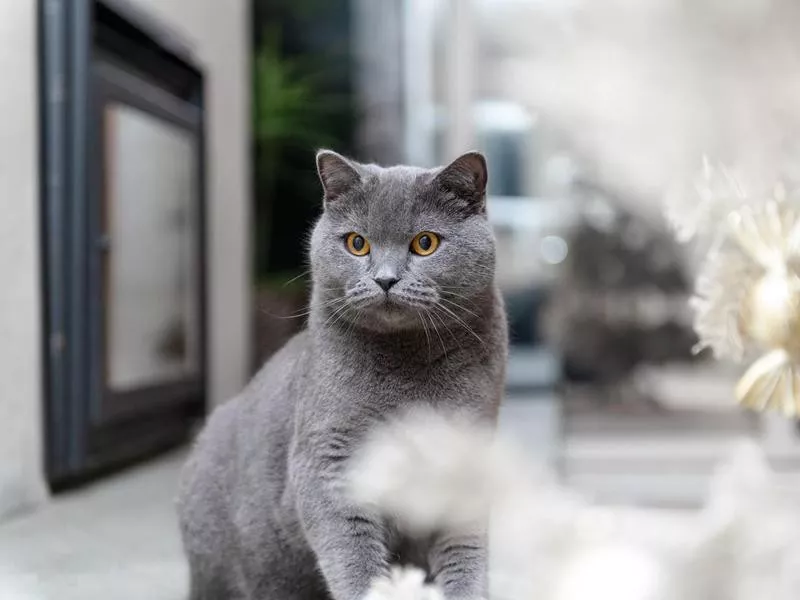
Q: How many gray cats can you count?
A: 1